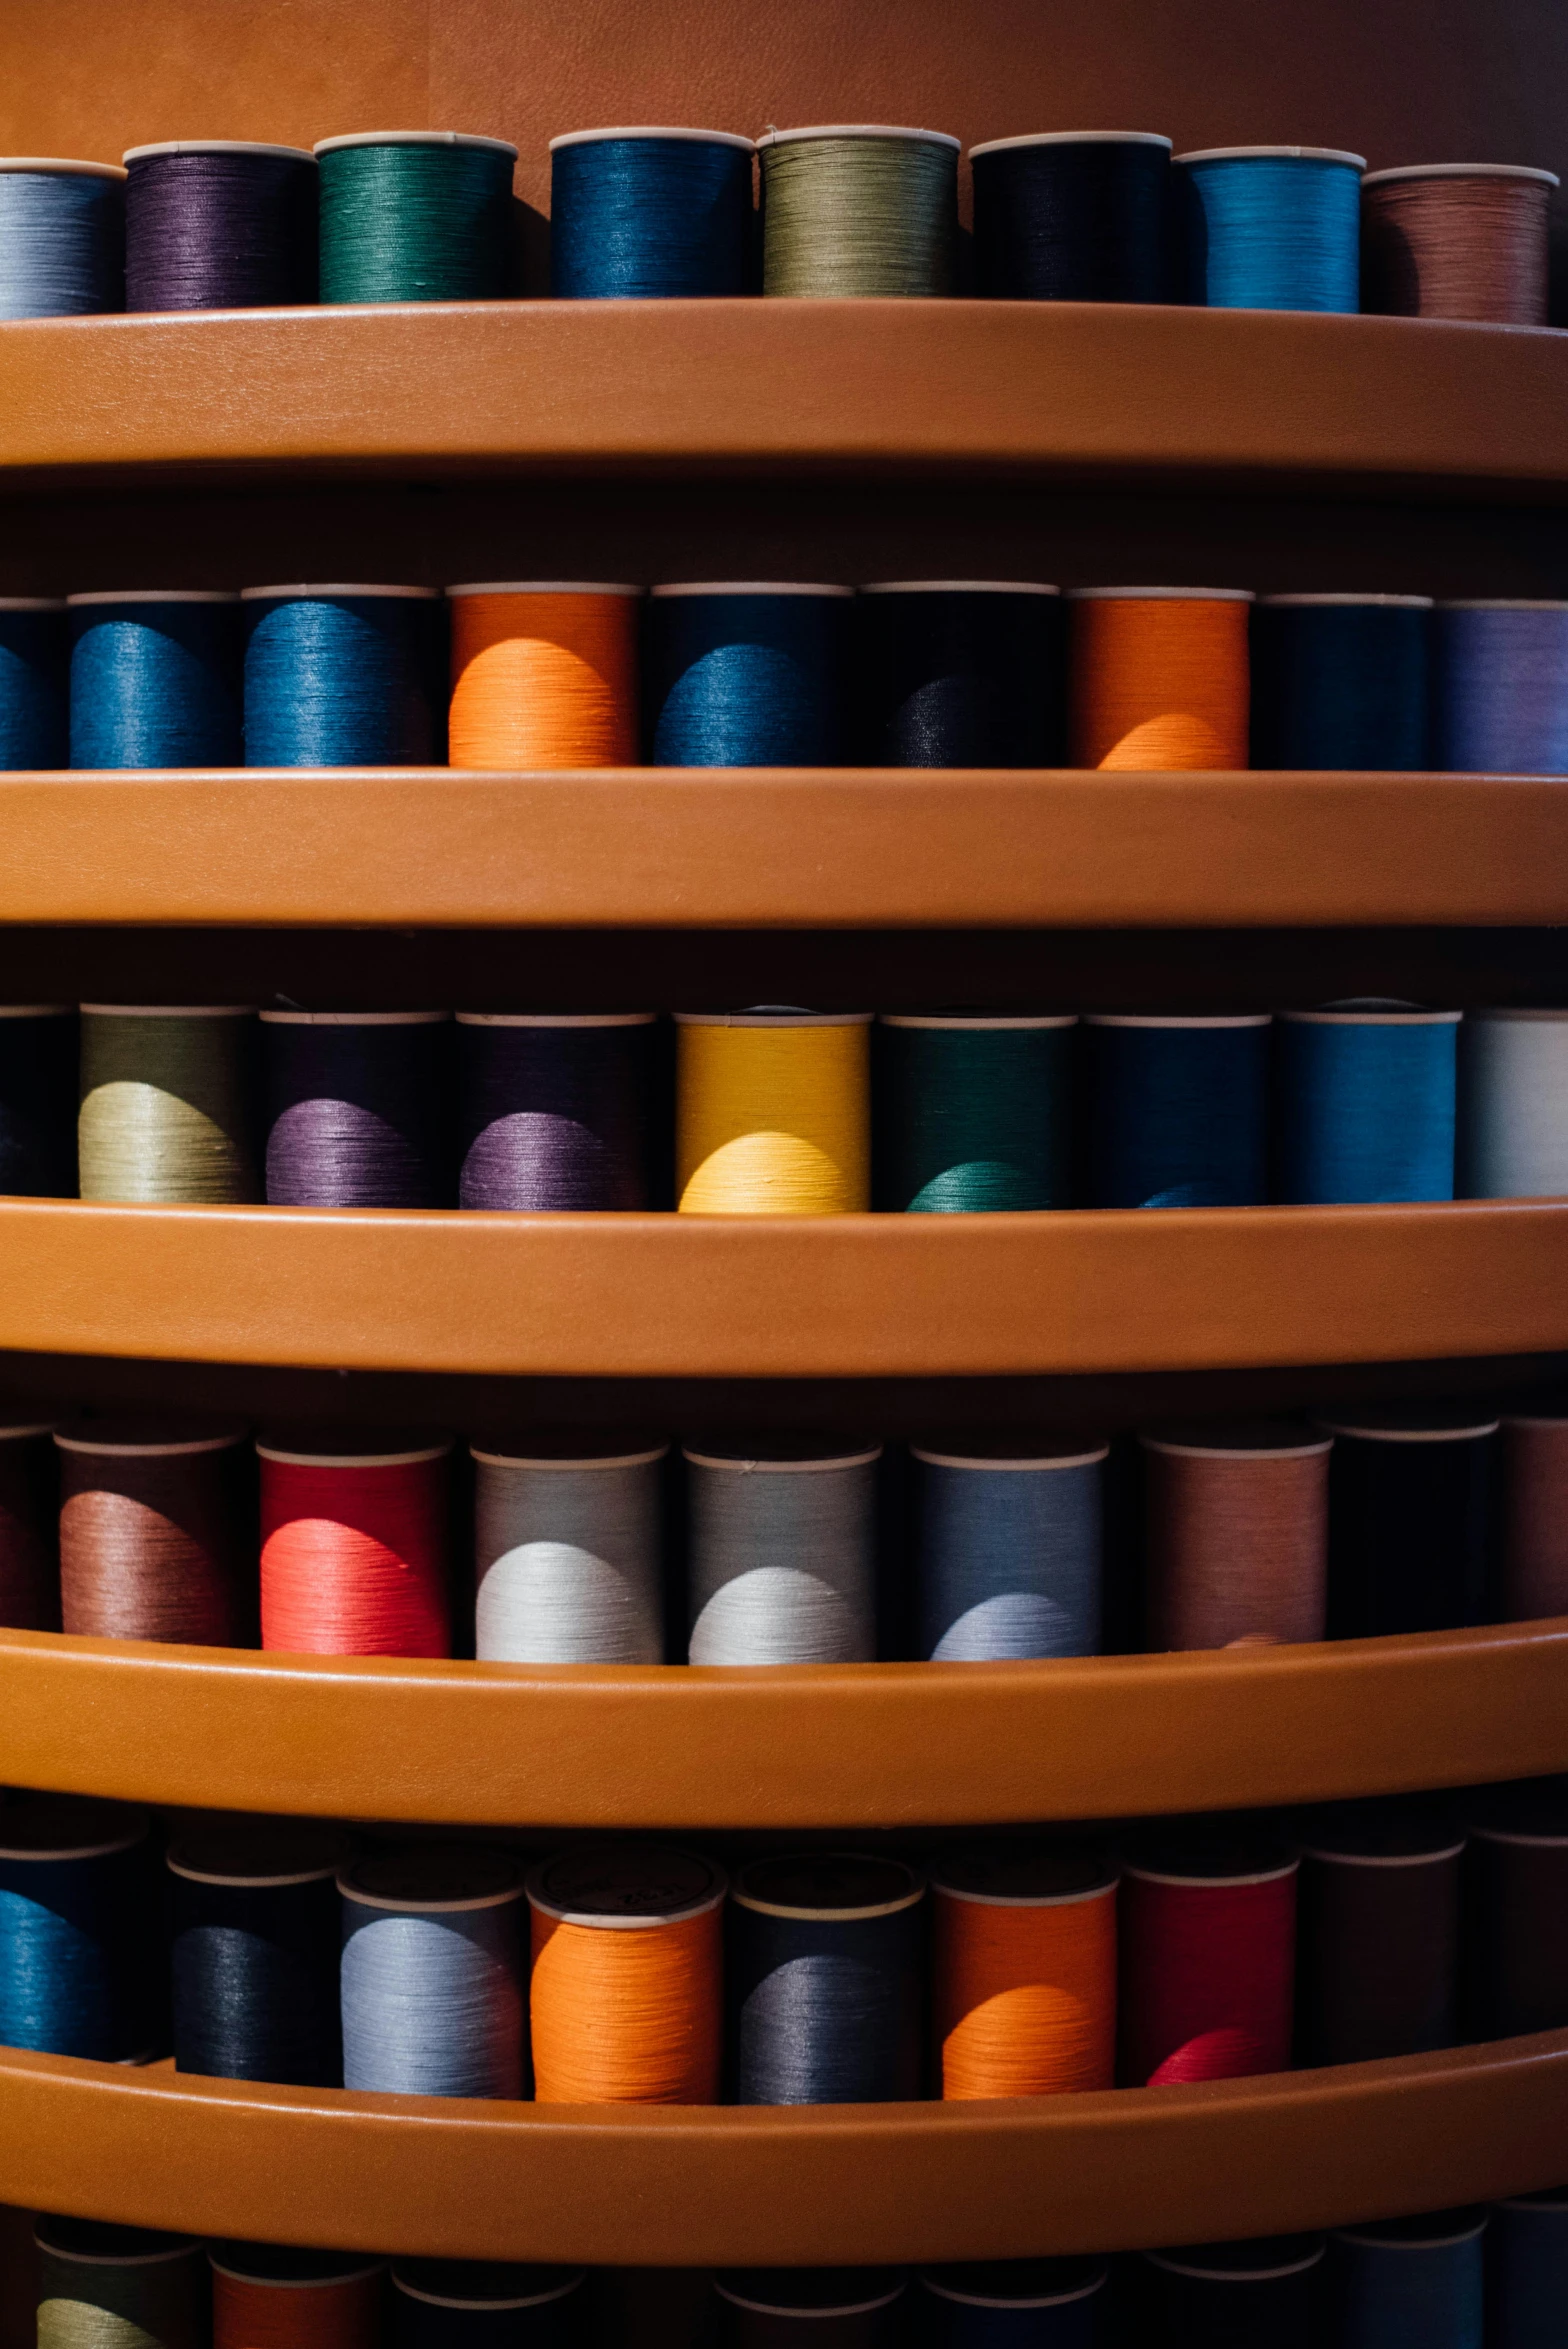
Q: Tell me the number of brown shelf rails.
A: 5